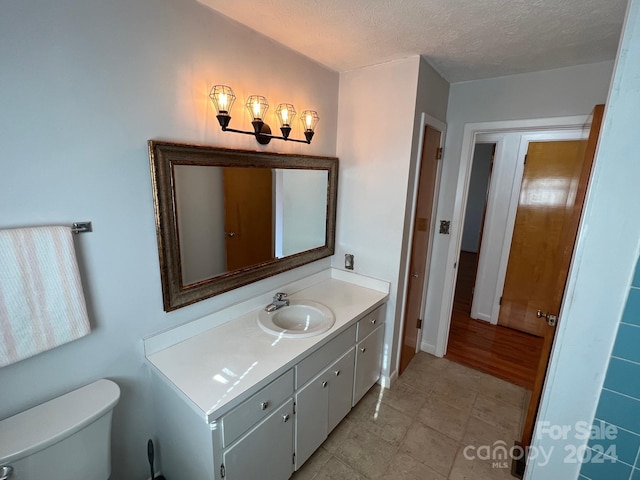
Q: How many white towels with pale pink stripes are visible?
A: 1